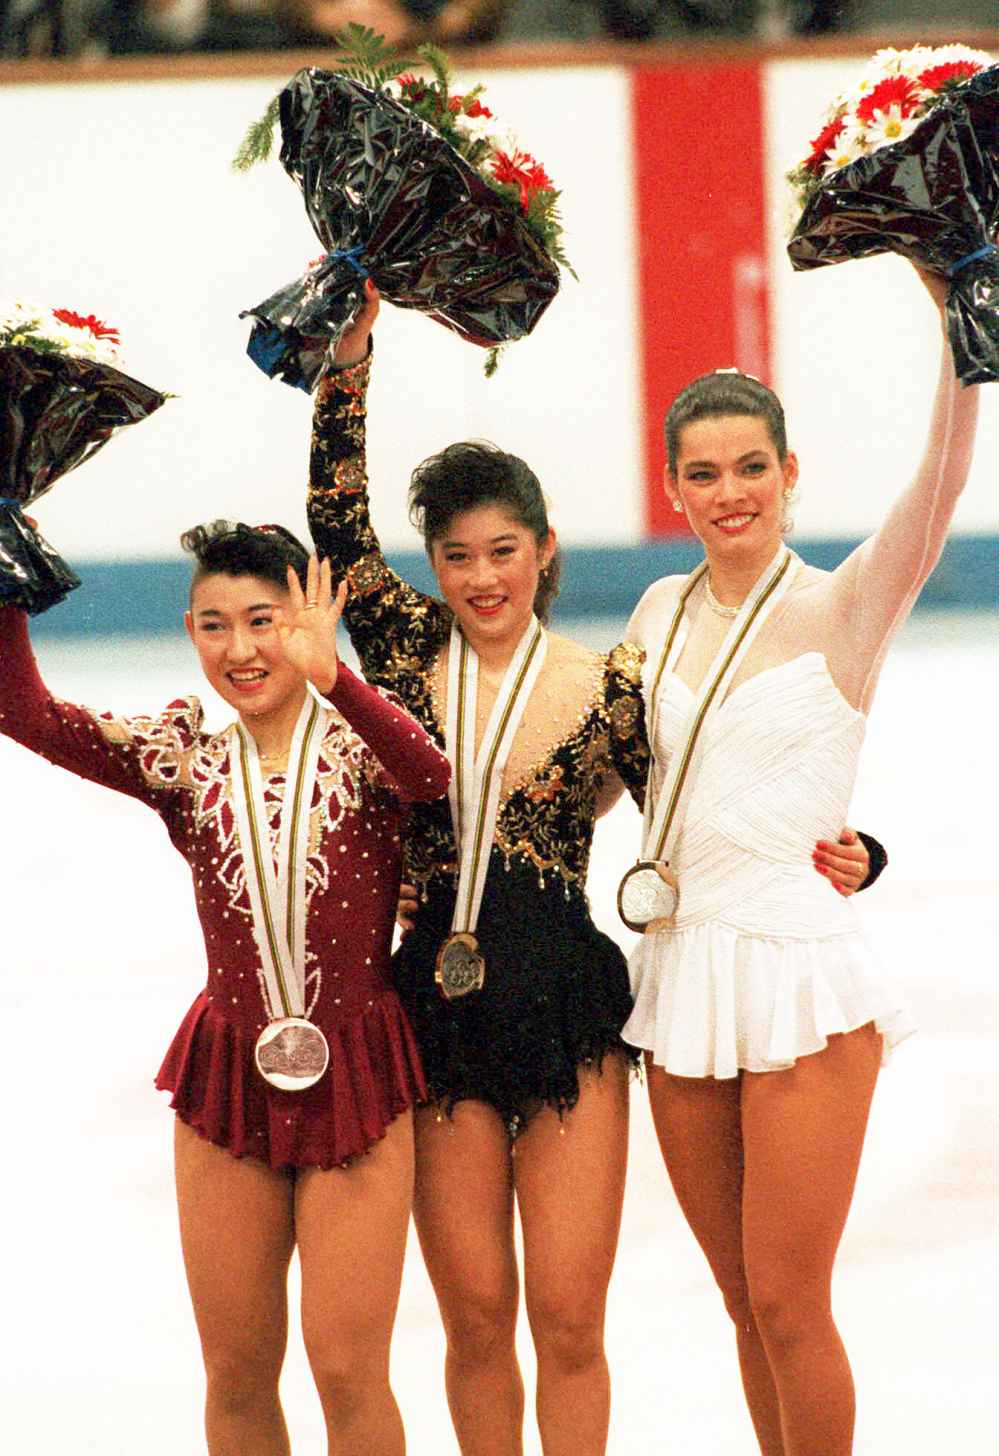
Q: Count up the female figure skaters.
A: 3